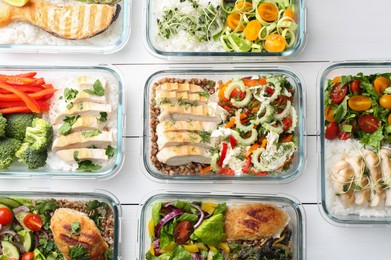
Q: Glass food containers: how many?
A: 7